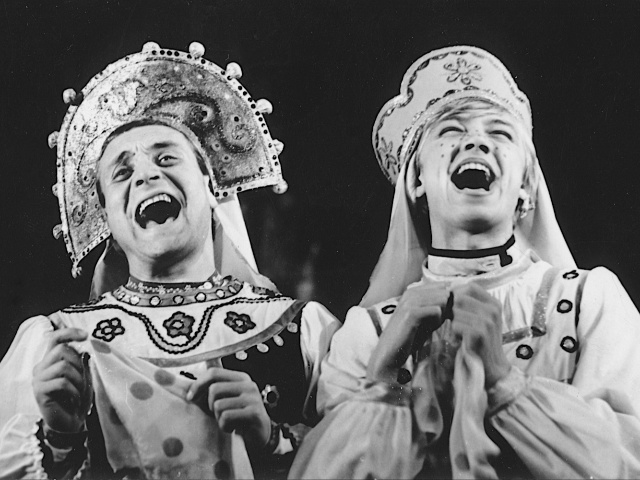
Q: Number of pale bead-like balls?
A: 11